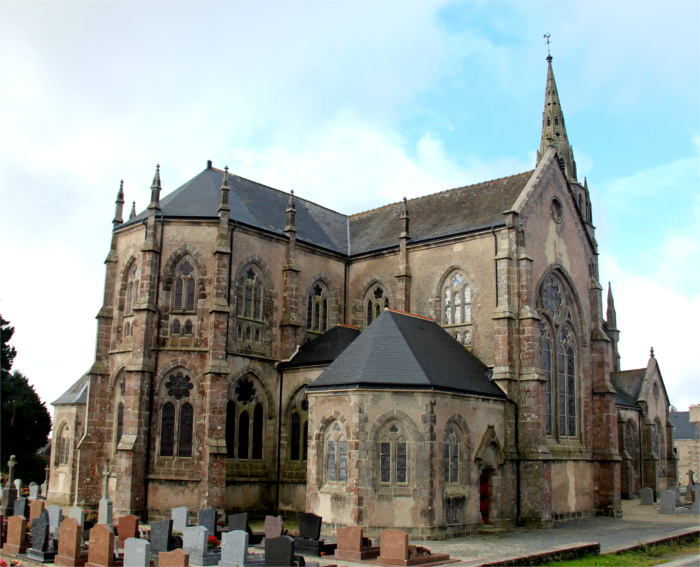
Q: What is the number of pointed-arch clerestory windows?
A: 6